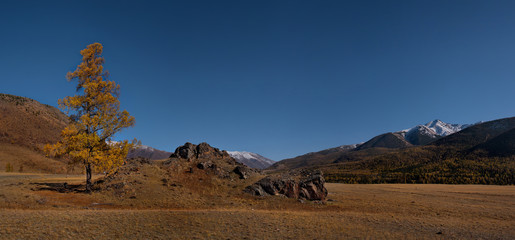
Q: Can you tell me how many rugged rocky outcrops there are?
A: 2